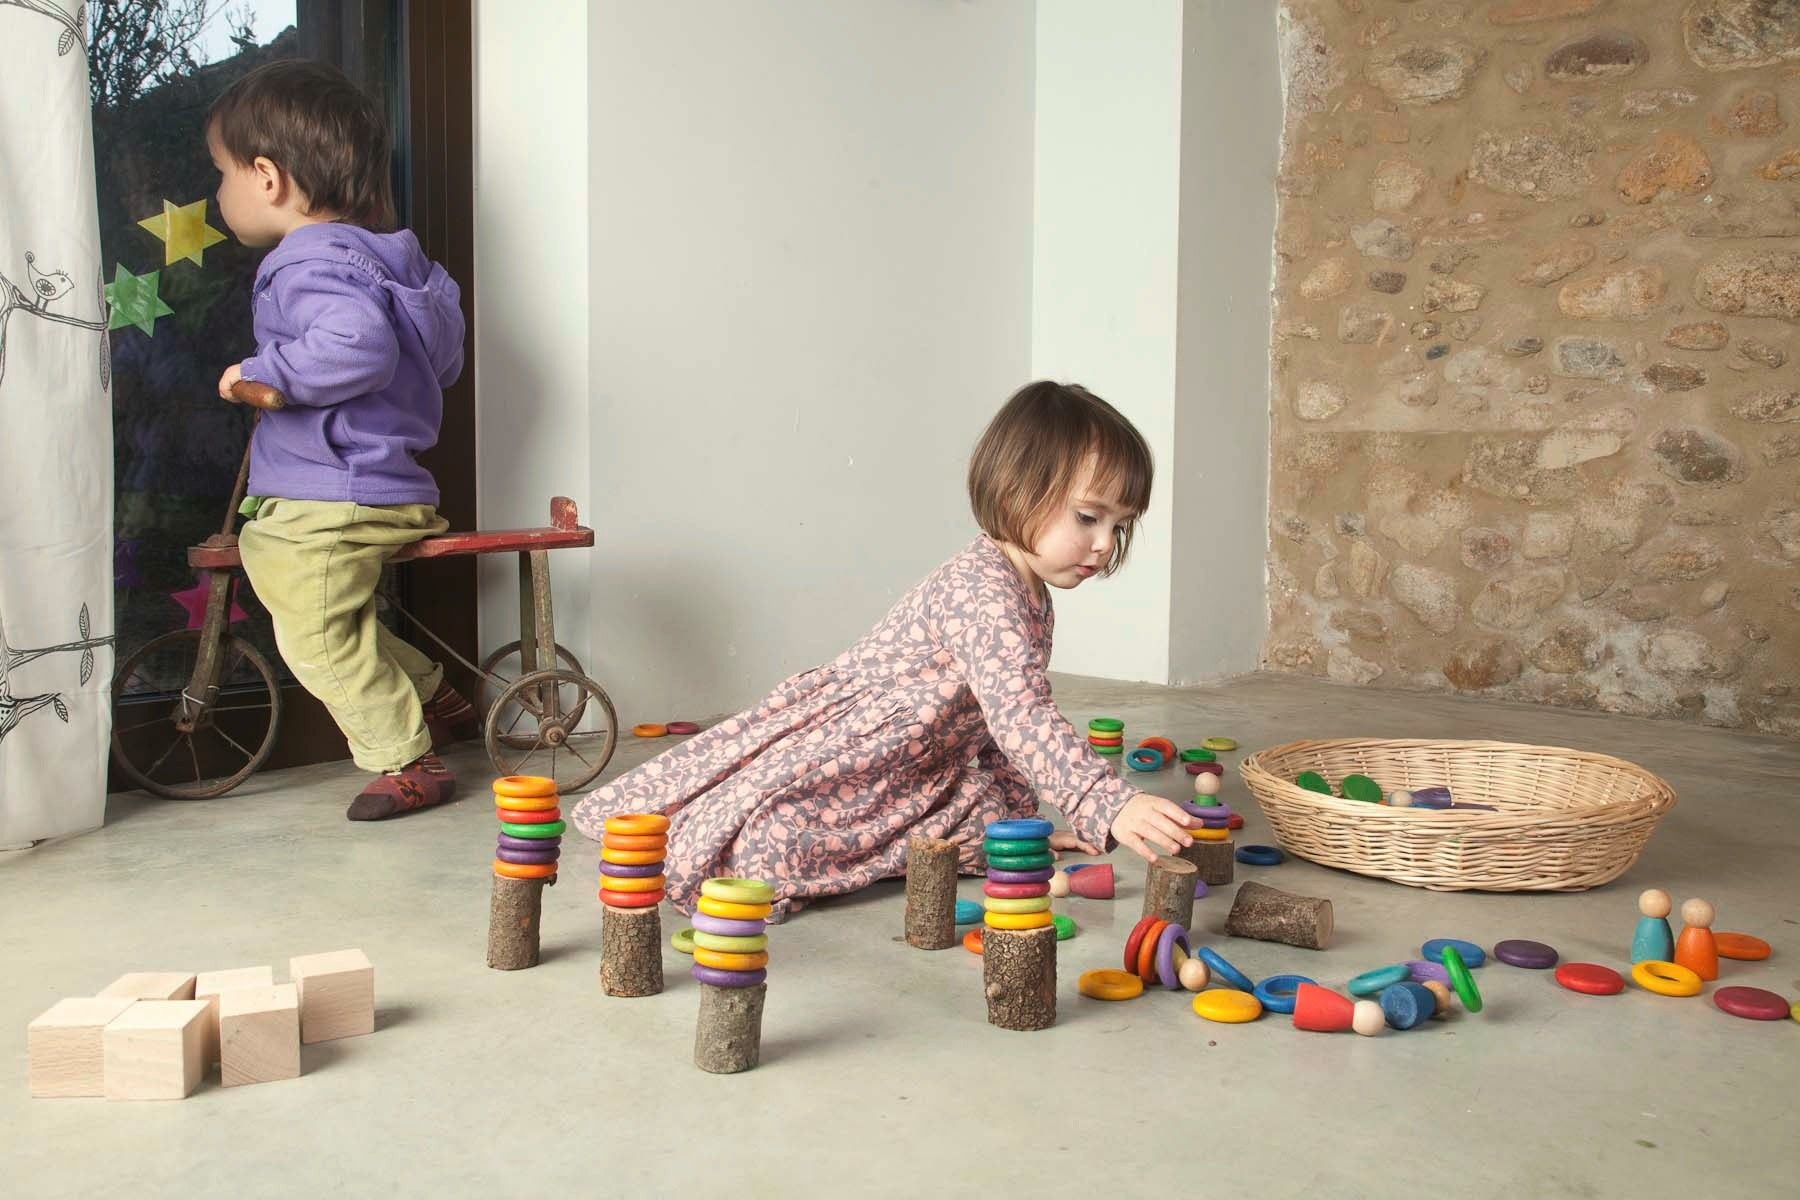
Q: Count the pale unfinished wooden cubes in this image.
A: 6